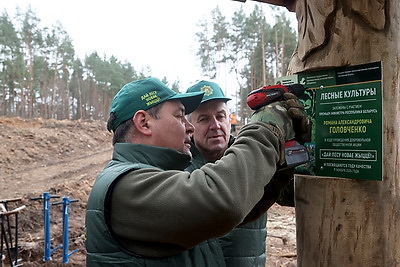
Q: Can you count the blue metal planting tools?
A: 2